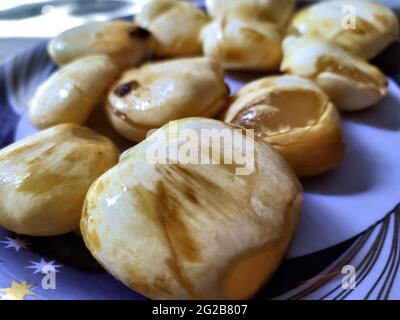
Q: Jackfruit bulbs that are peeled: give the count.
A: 11